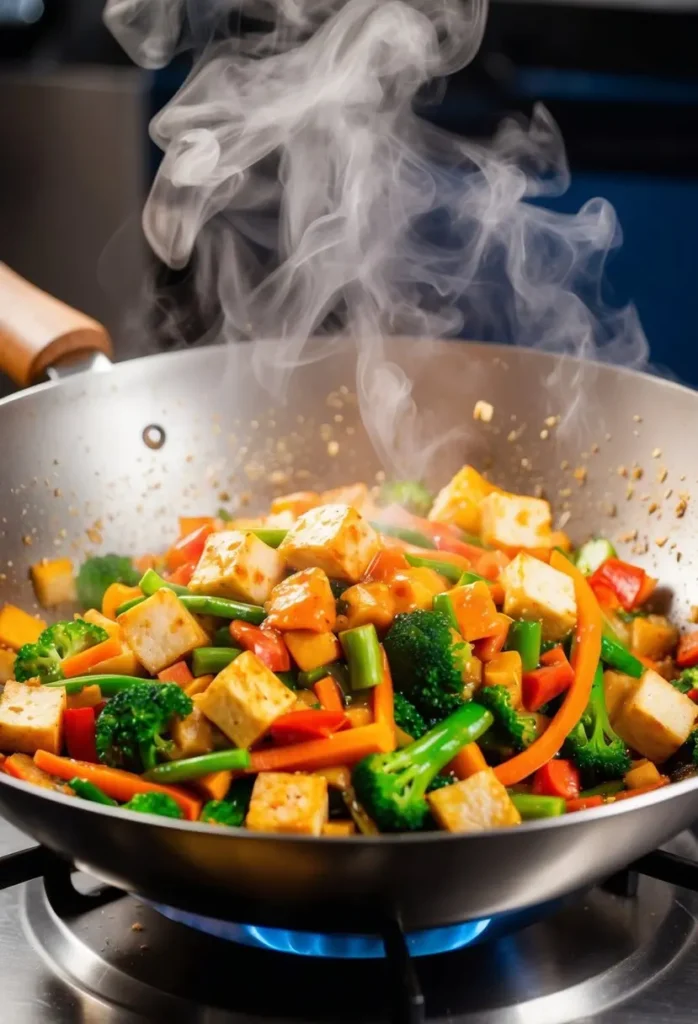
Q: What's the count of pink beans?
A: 0